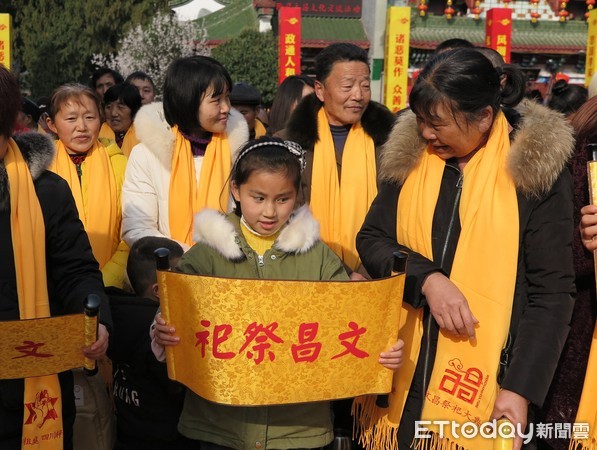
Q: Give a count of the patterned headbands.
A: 1